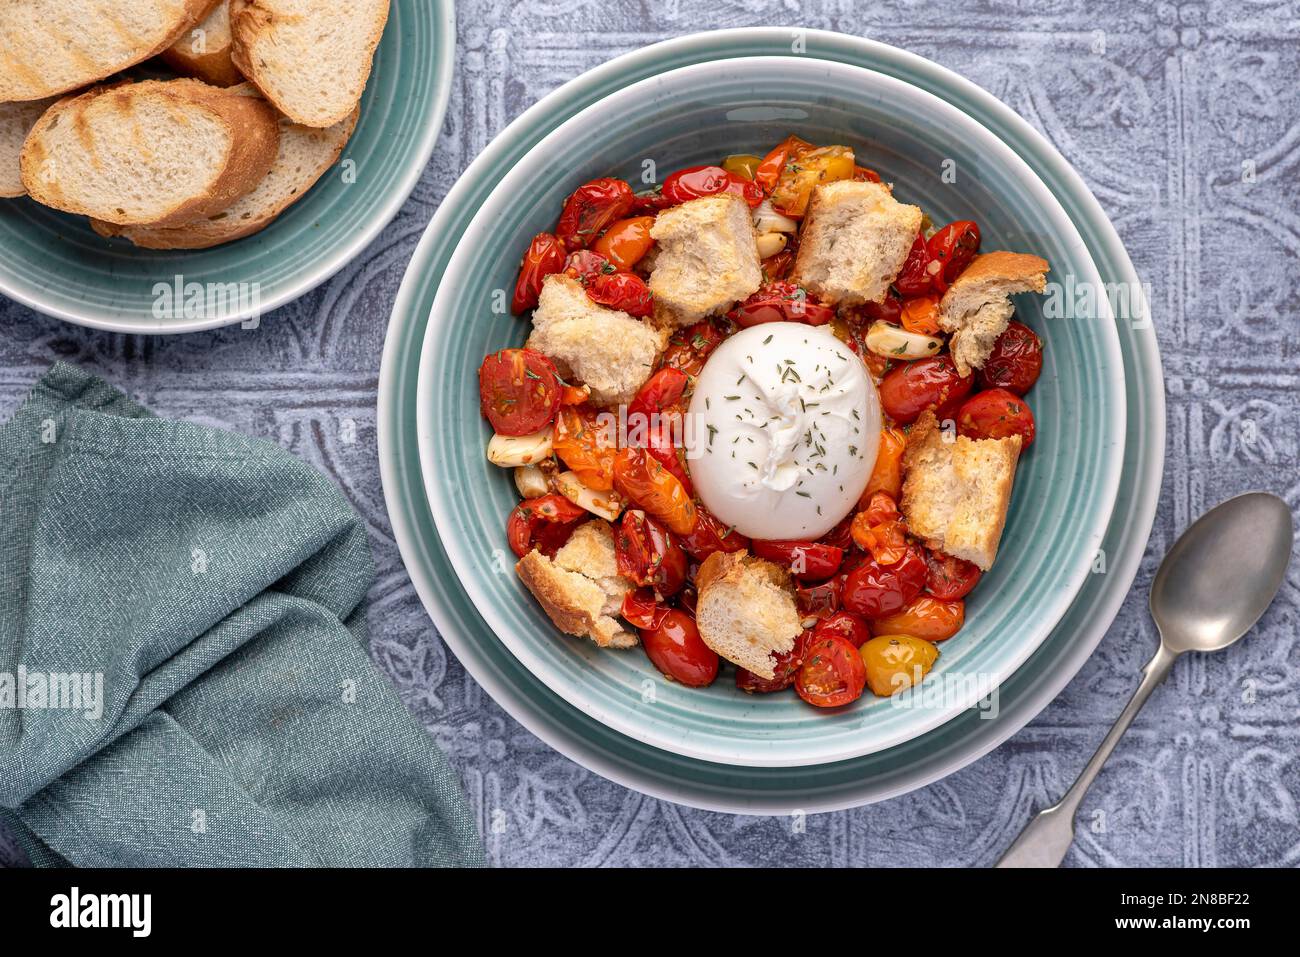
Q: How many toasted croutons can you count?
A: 7